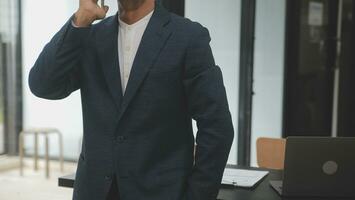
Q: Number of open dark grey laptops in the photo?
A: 1